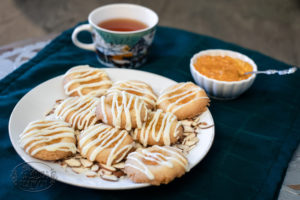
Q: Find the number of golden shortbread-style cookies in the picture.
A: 9